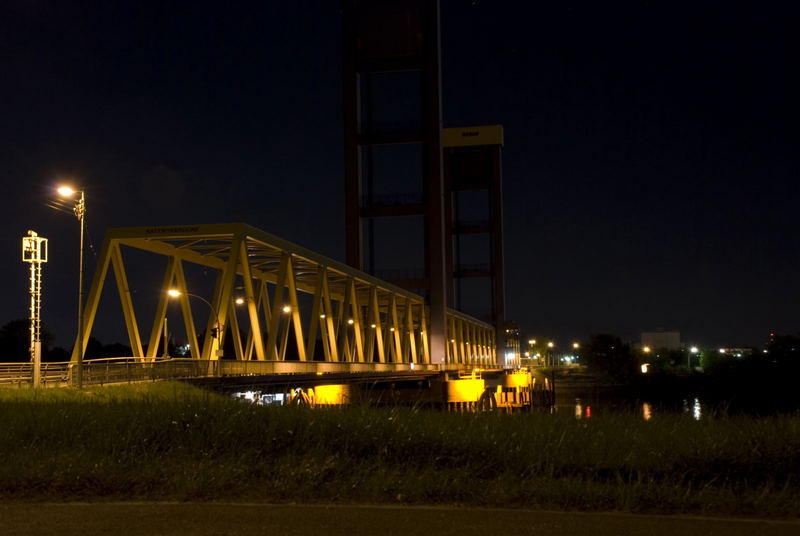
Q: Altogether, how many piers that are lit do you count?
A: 3